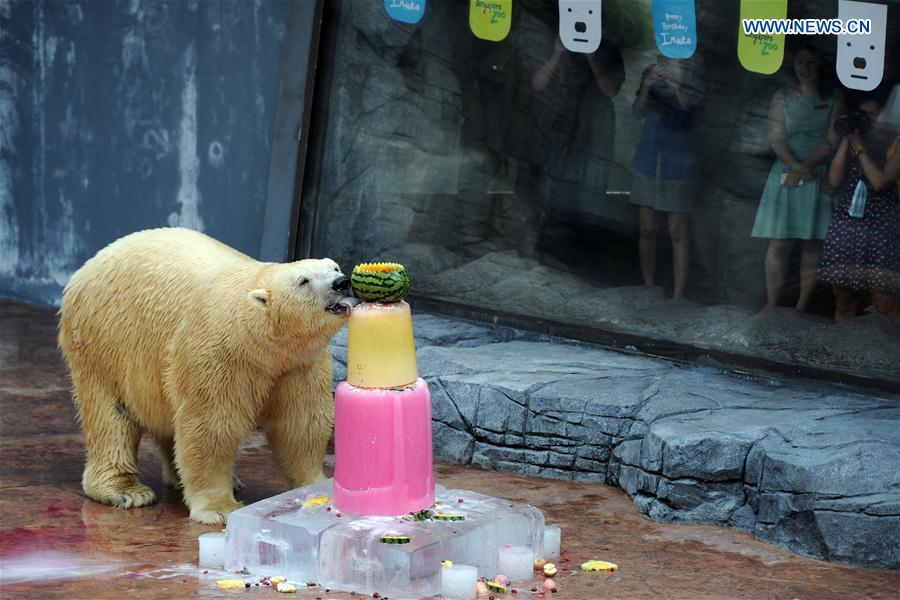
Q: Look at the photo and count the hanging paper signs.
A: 6